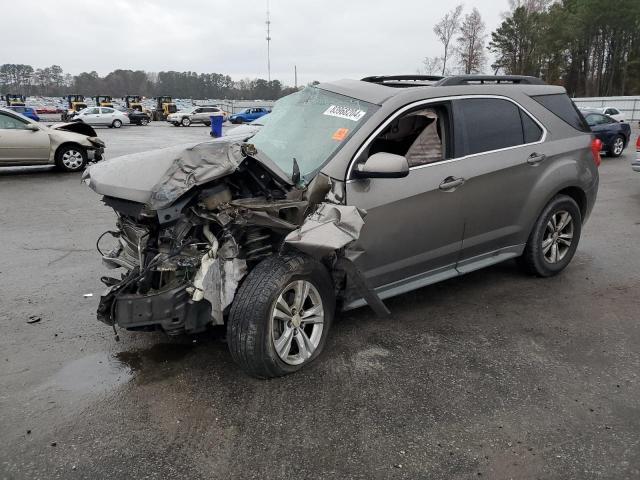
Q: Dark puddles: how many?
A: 1